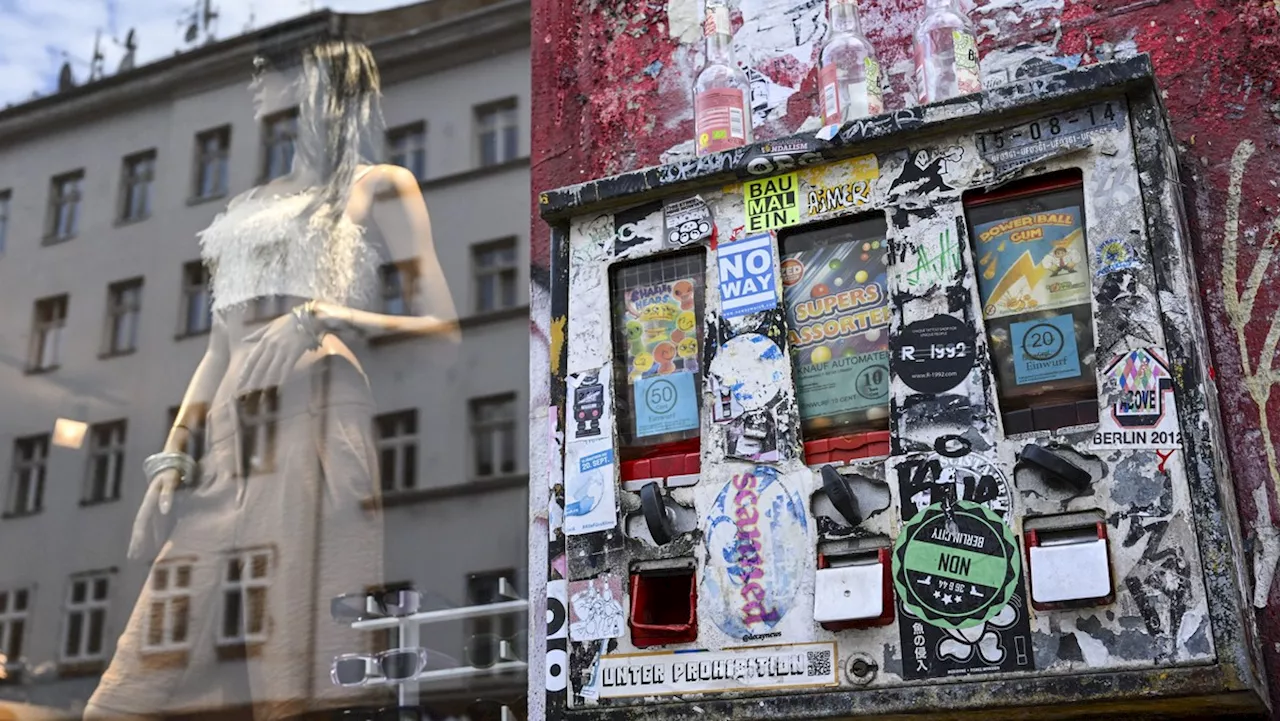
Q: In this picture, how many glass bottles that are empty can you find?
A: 3